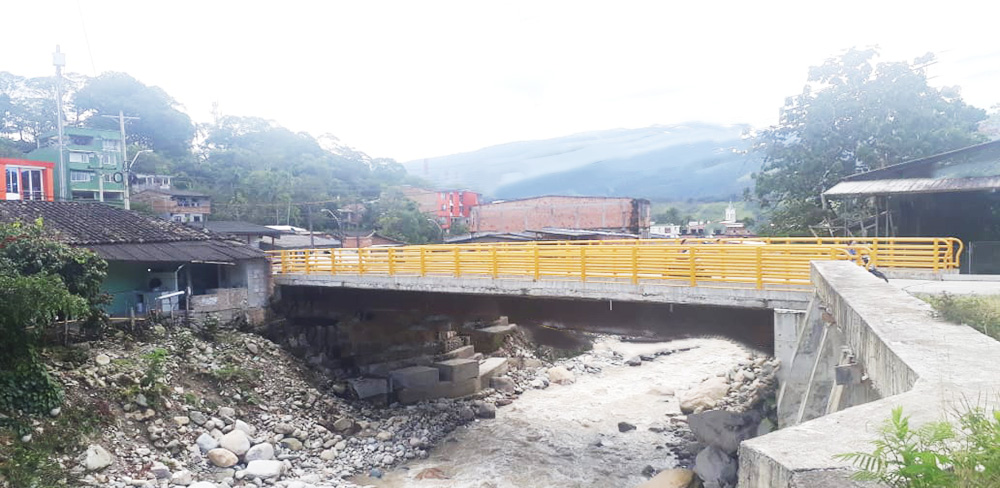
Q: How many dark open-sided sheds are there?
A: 1